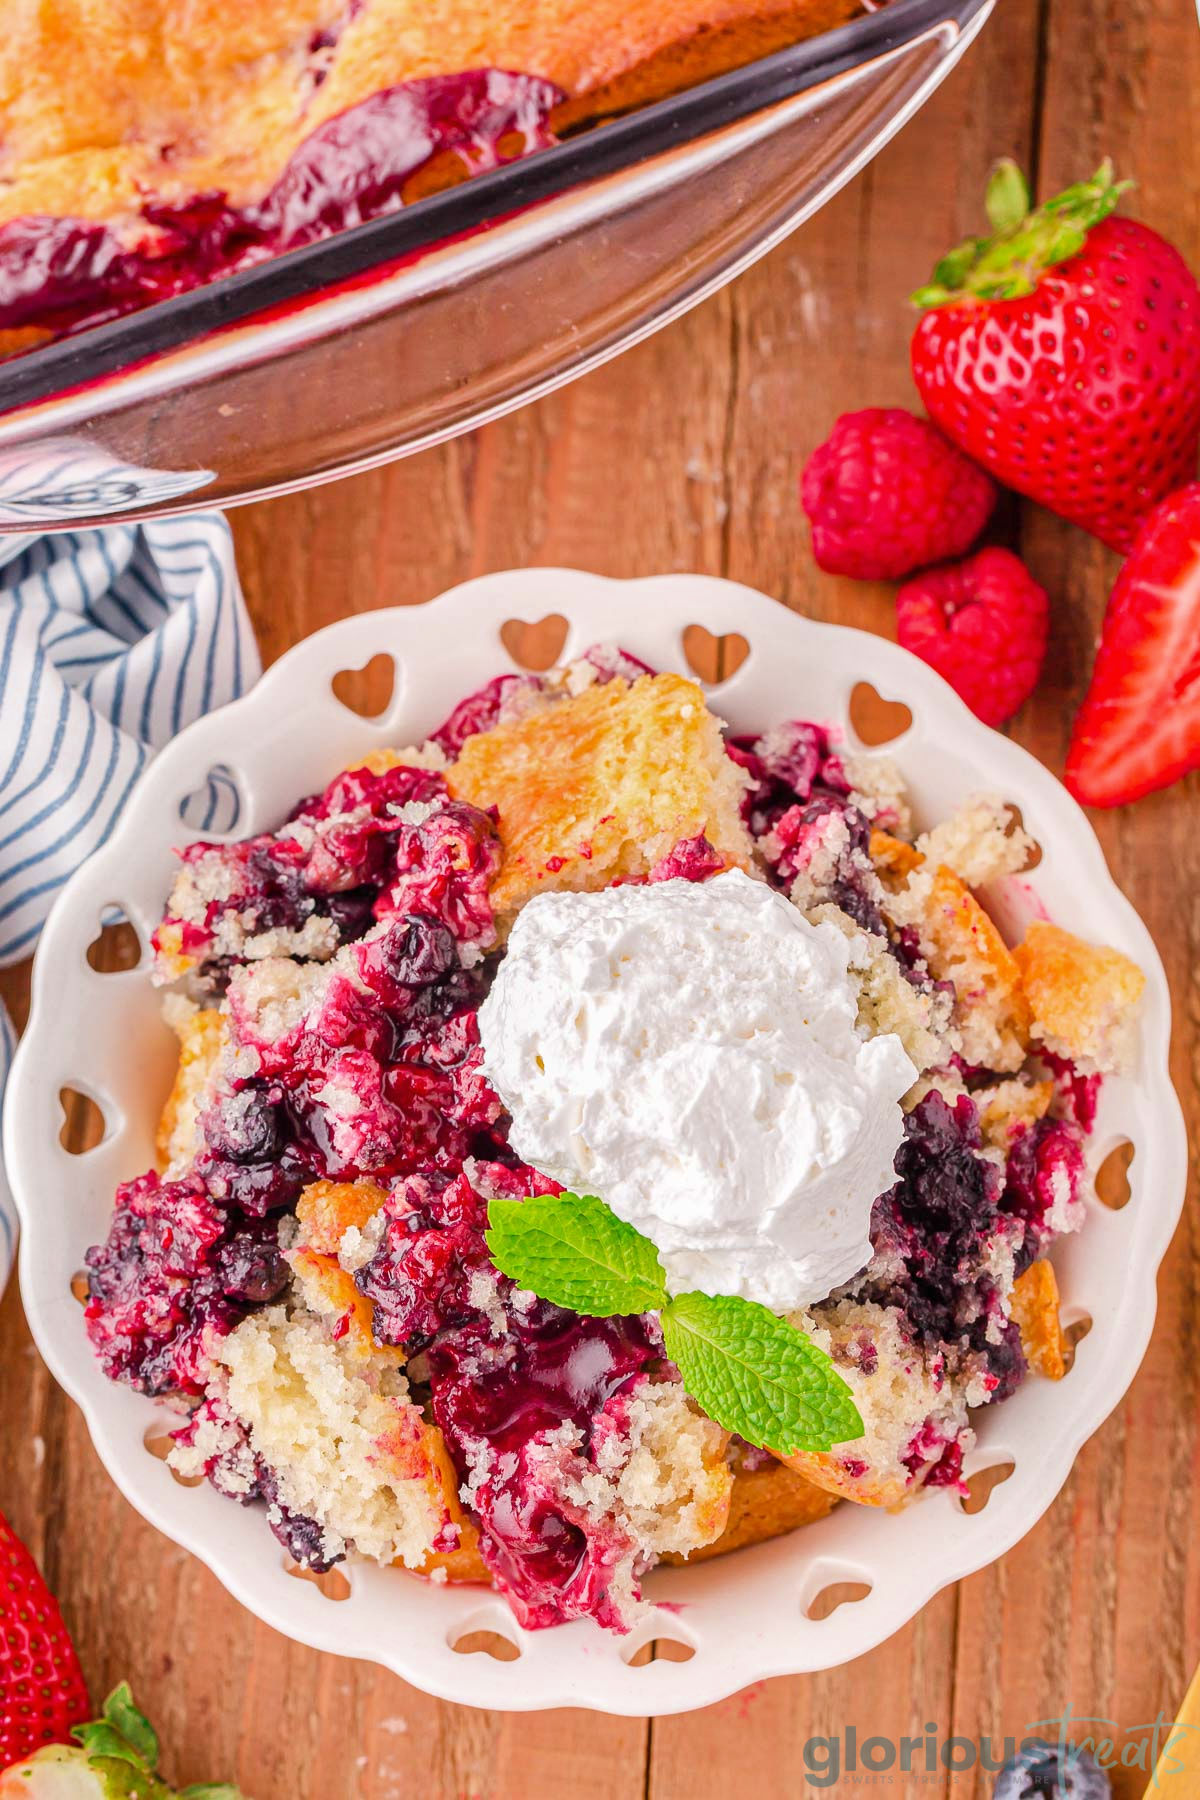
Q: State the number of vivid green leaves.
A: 2